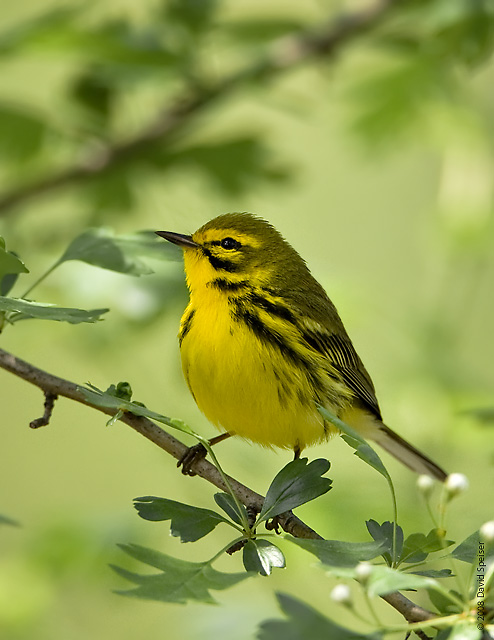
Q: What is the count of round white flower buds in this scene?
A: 5